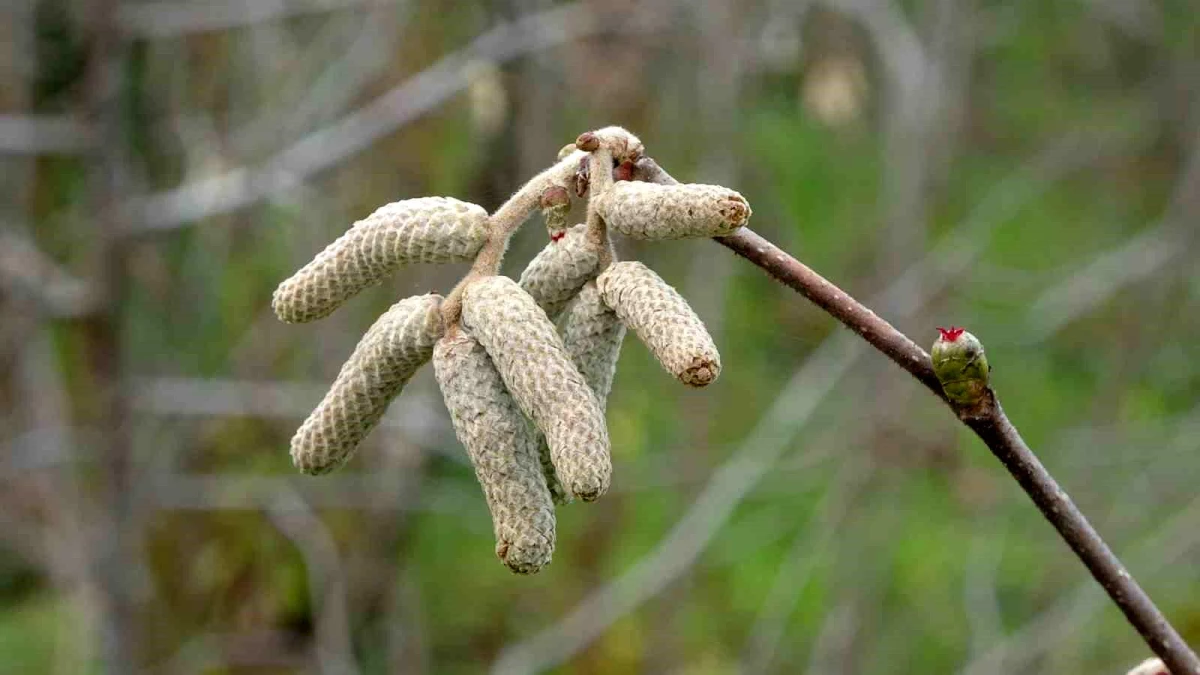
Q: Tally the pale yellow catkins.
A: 8